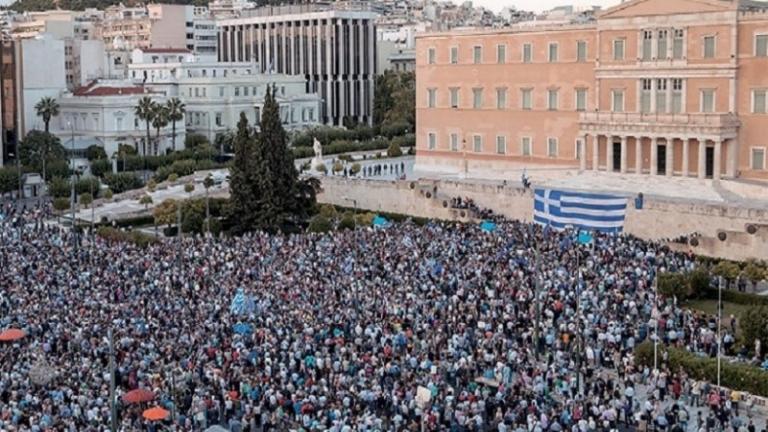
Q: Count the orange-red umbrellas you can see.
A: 3